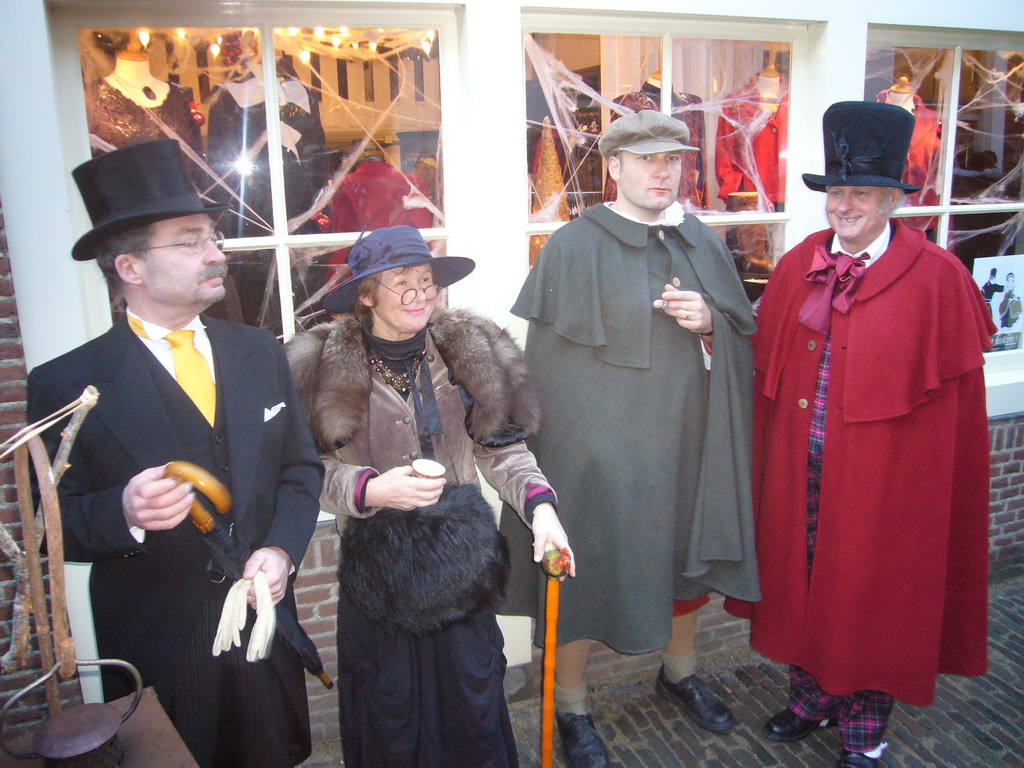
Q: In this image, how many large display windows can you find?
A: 3